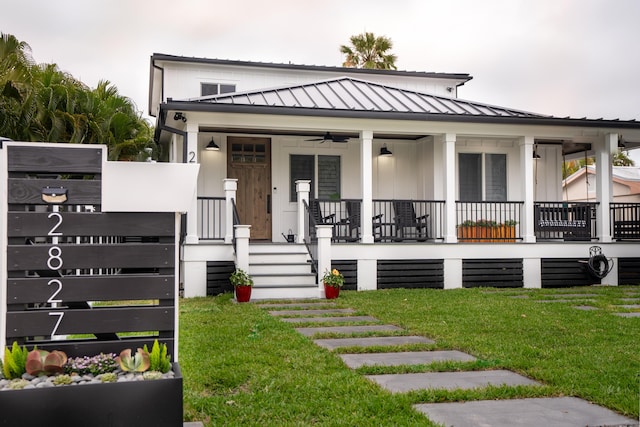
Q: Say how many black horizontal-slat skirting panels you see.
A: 6